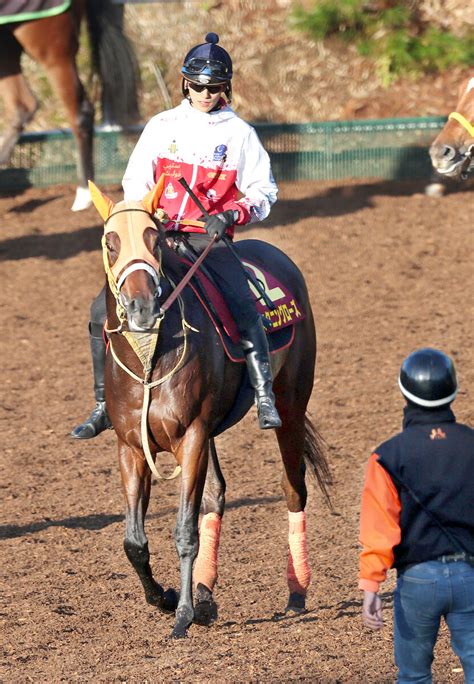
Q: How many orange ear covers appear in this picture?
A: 2